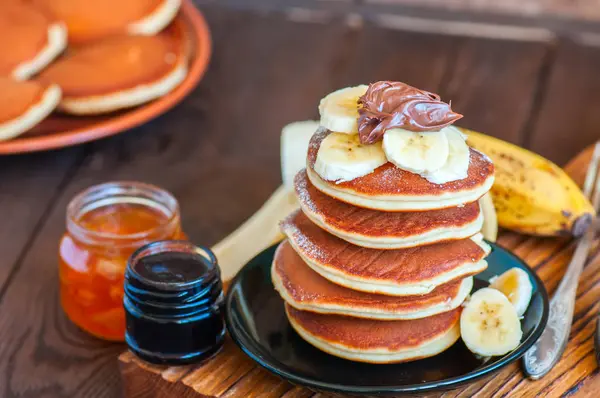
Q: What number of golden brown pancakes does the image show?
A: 9